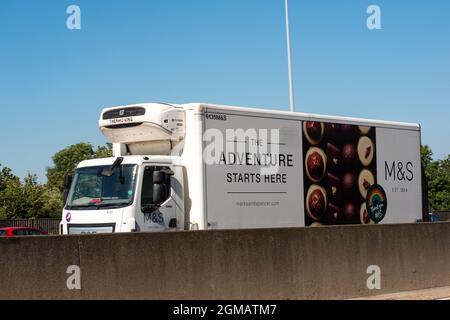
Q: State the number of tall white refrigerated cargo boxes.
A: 1